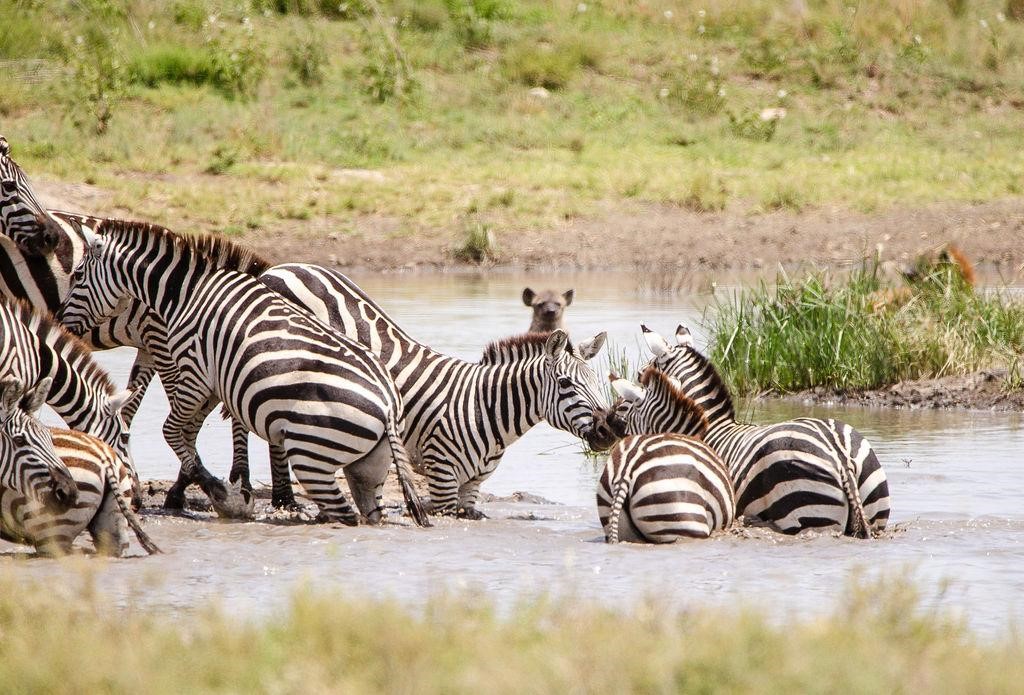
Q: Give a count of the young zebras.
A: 2